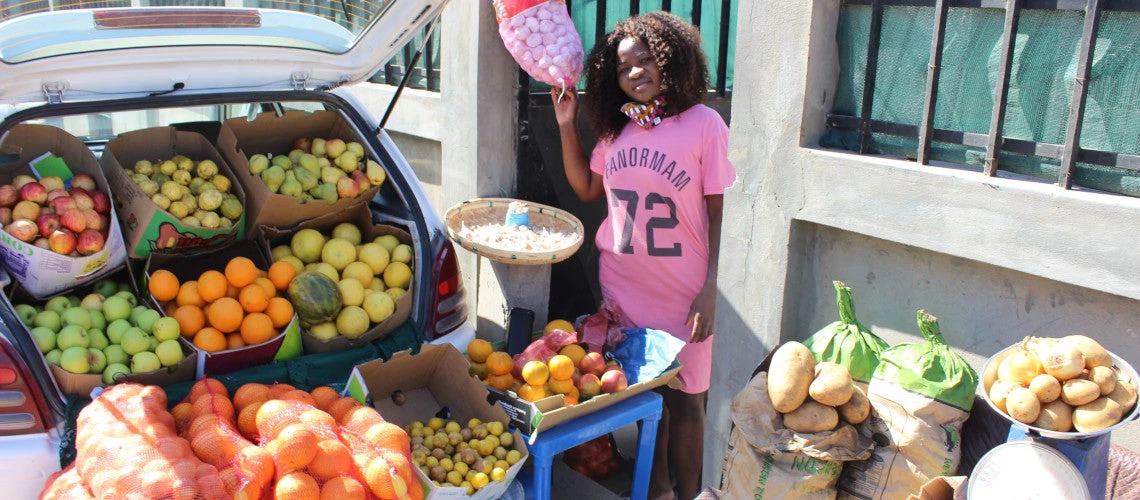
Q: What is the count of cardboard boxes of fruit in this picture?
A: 8